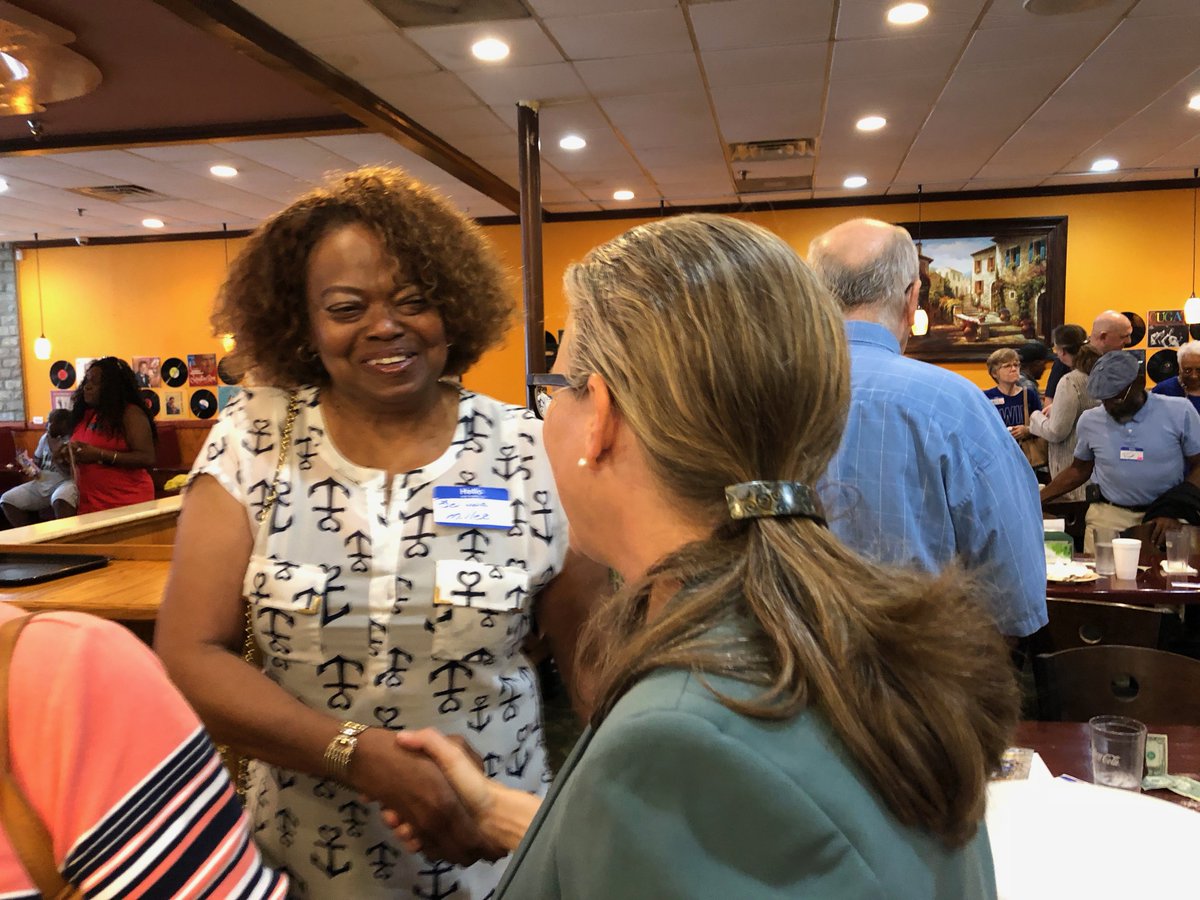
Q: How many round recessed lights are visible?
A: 11